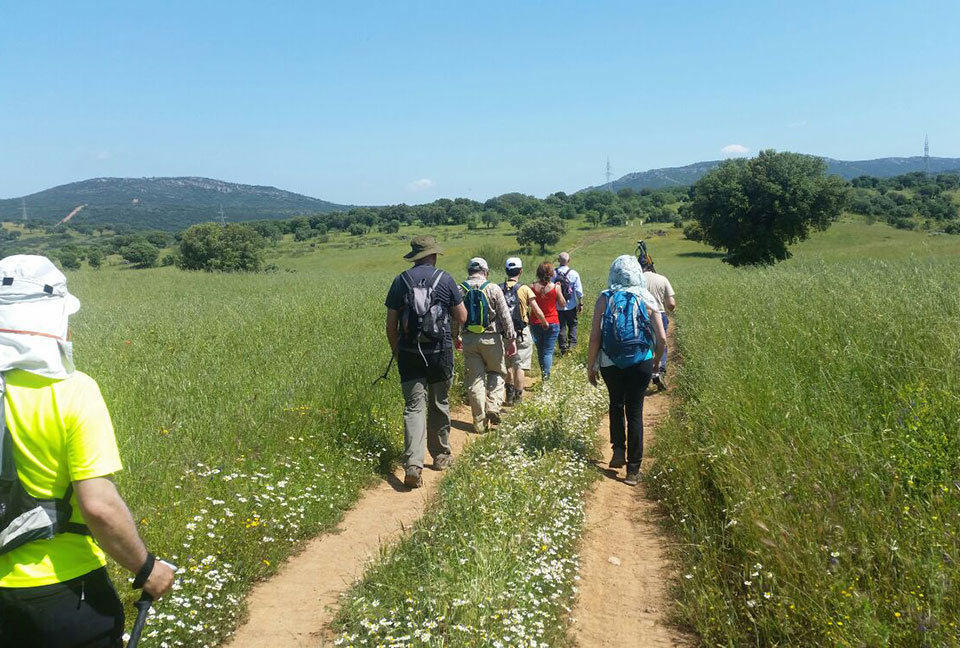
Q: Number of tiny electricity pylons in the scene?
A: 4